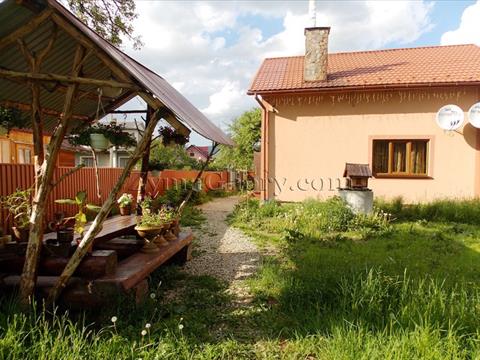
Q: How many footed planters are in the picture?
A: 3